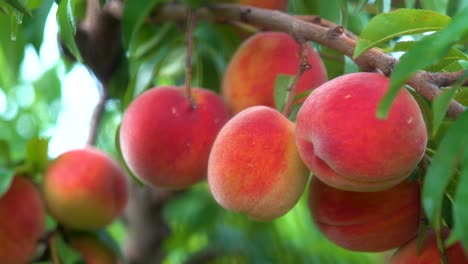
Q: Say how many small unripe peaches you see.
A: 0